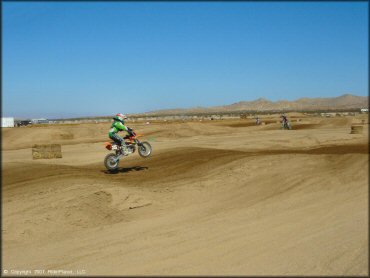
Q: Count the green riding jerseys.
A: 1